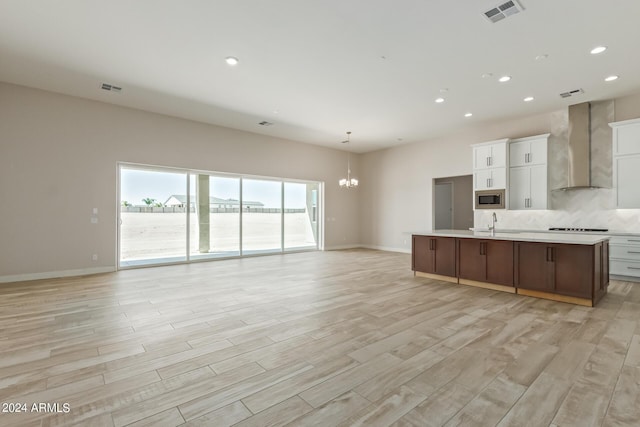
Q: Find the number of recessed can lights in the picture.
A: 7